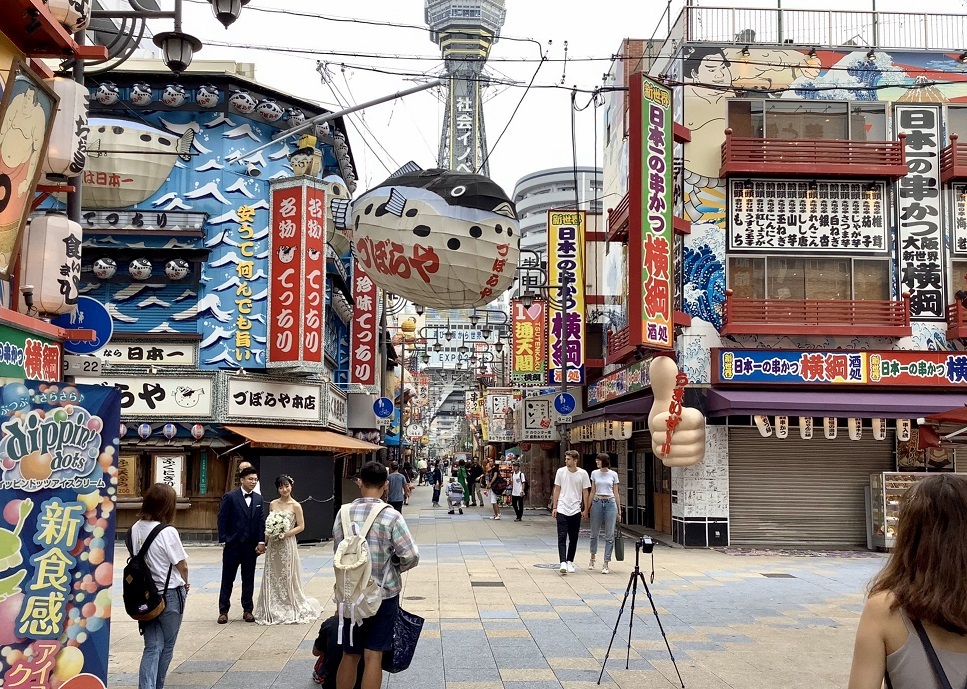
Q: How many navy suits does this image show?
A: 1